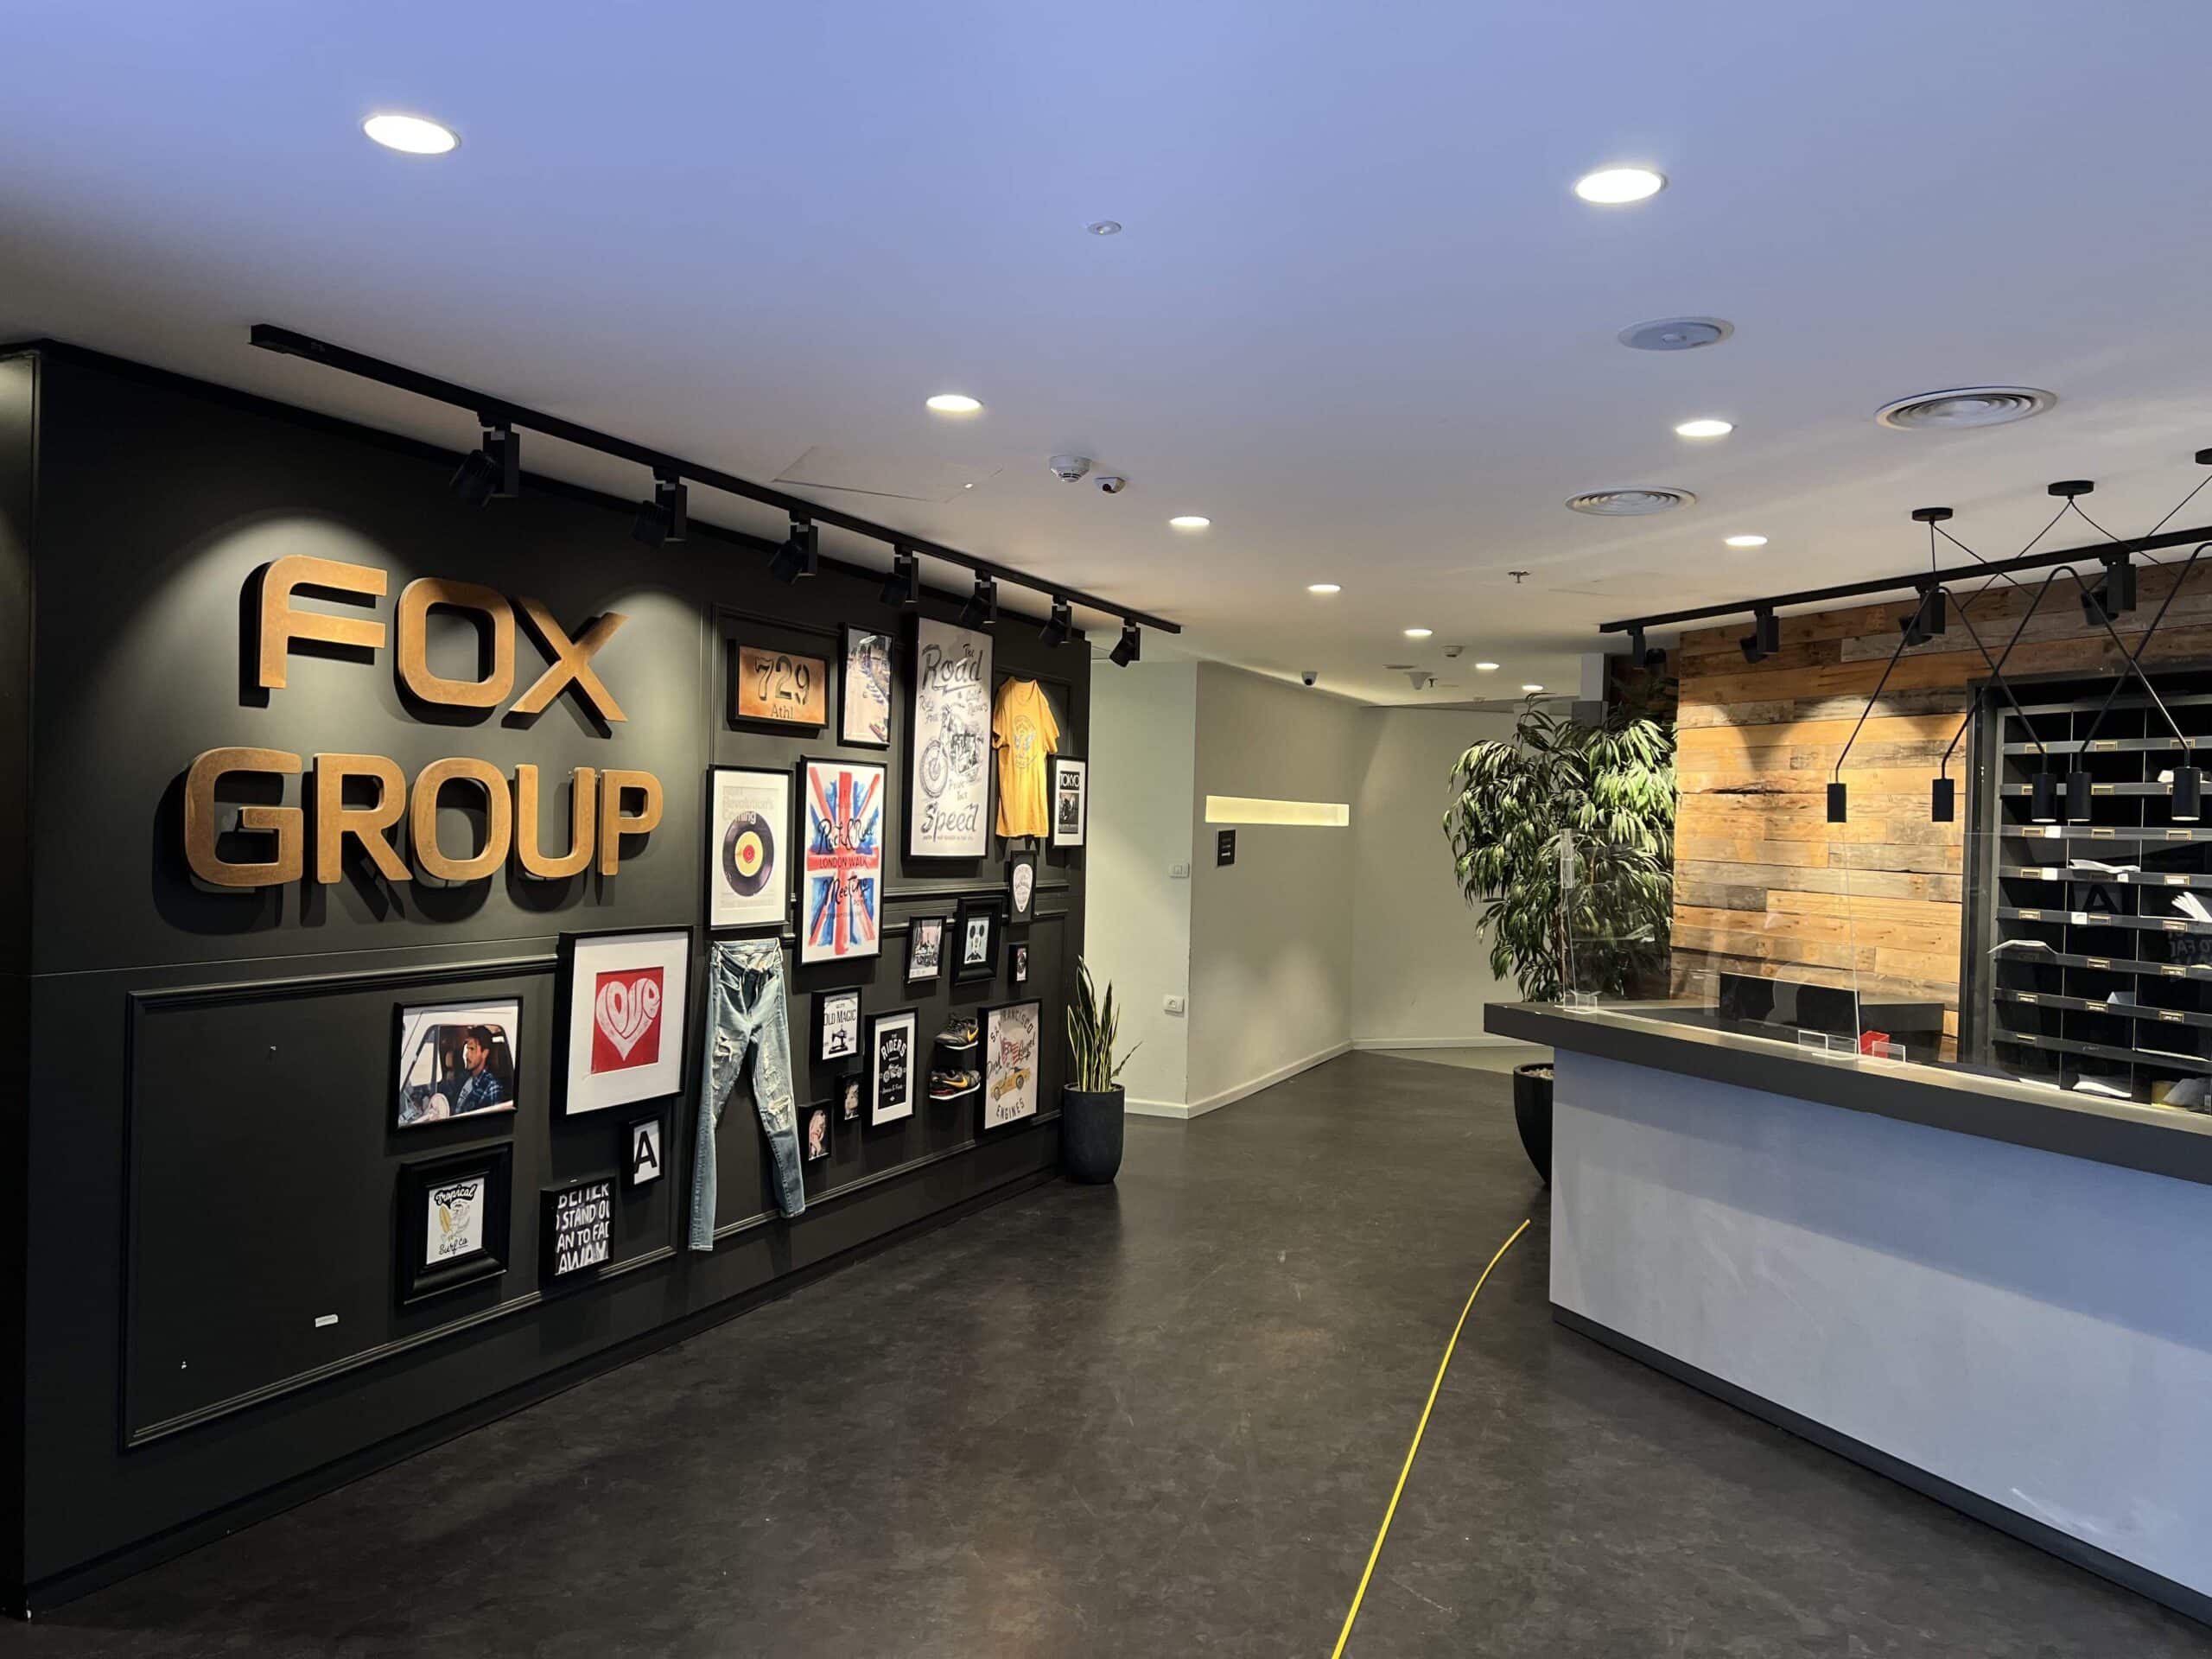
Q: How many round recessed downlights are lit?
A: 10